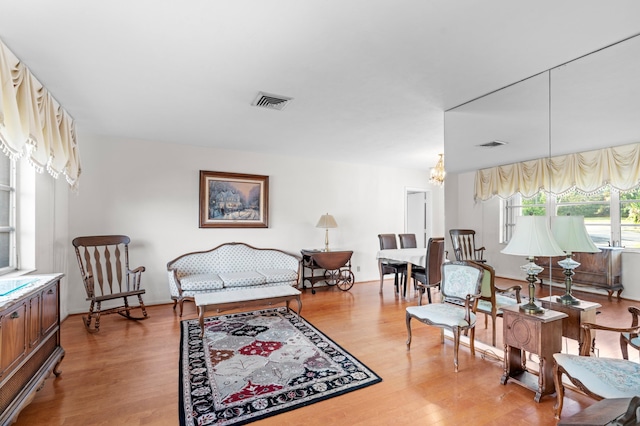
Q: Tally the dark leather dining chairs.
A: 3